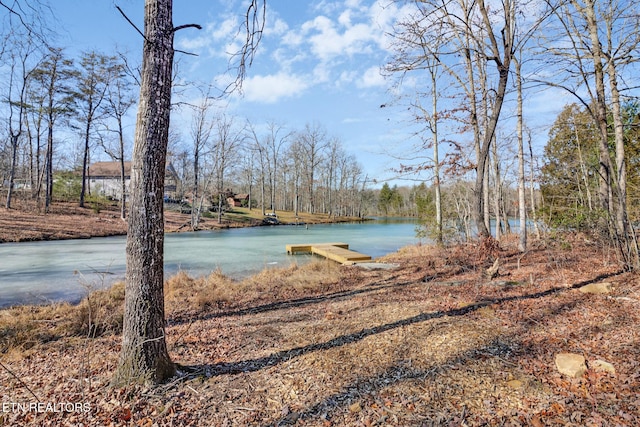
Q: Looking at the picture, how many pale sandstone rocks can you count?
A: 3